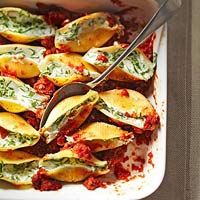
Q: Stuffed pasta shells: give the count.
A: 12